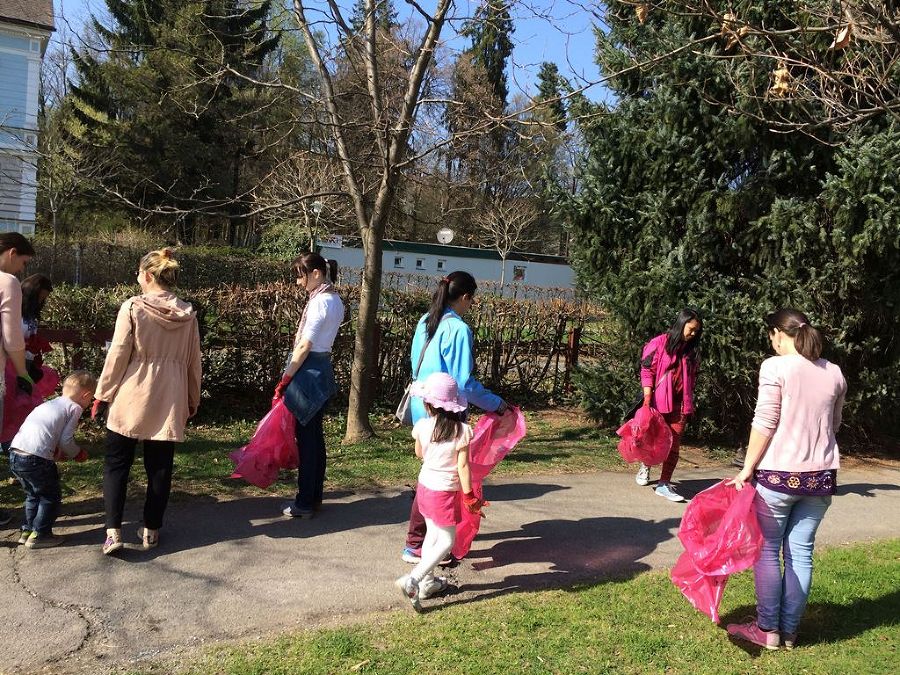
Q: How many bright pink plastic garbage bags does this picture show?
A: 5